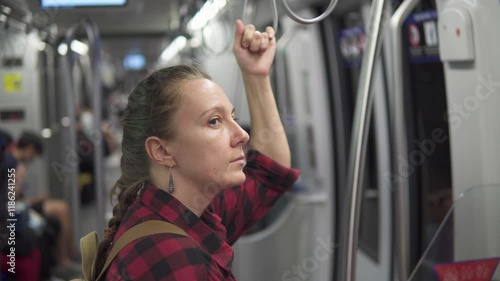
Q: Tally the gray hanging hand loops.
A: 2